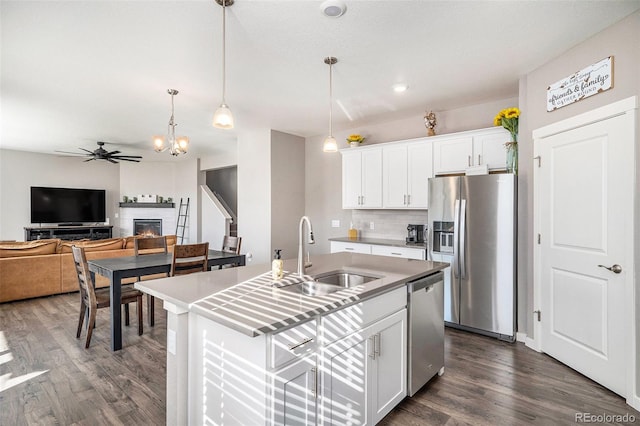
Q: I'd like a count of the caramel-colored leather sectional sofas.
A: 1